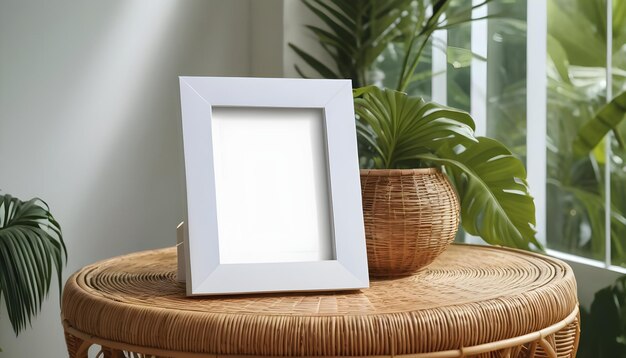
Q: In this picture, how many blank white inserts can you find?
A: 1